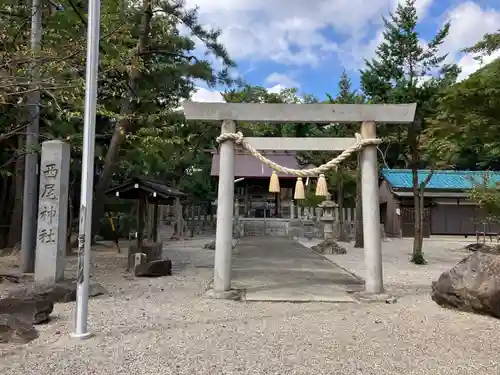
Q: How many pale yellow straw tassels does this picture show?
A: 3